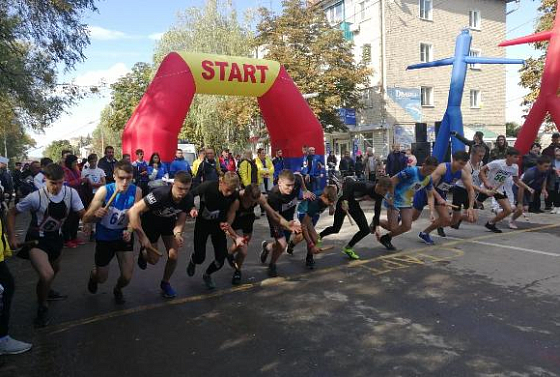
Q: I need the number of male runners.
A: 13